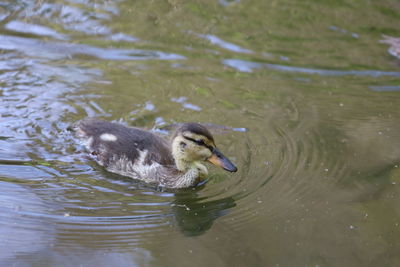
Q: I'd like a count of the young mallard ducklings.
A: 1